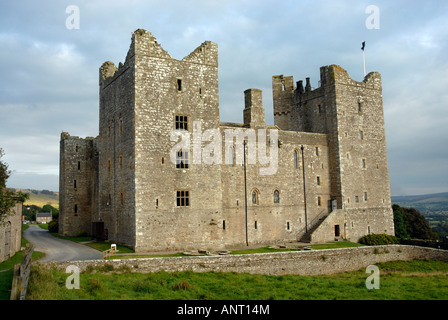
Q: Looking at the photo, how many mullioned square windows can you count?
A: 3